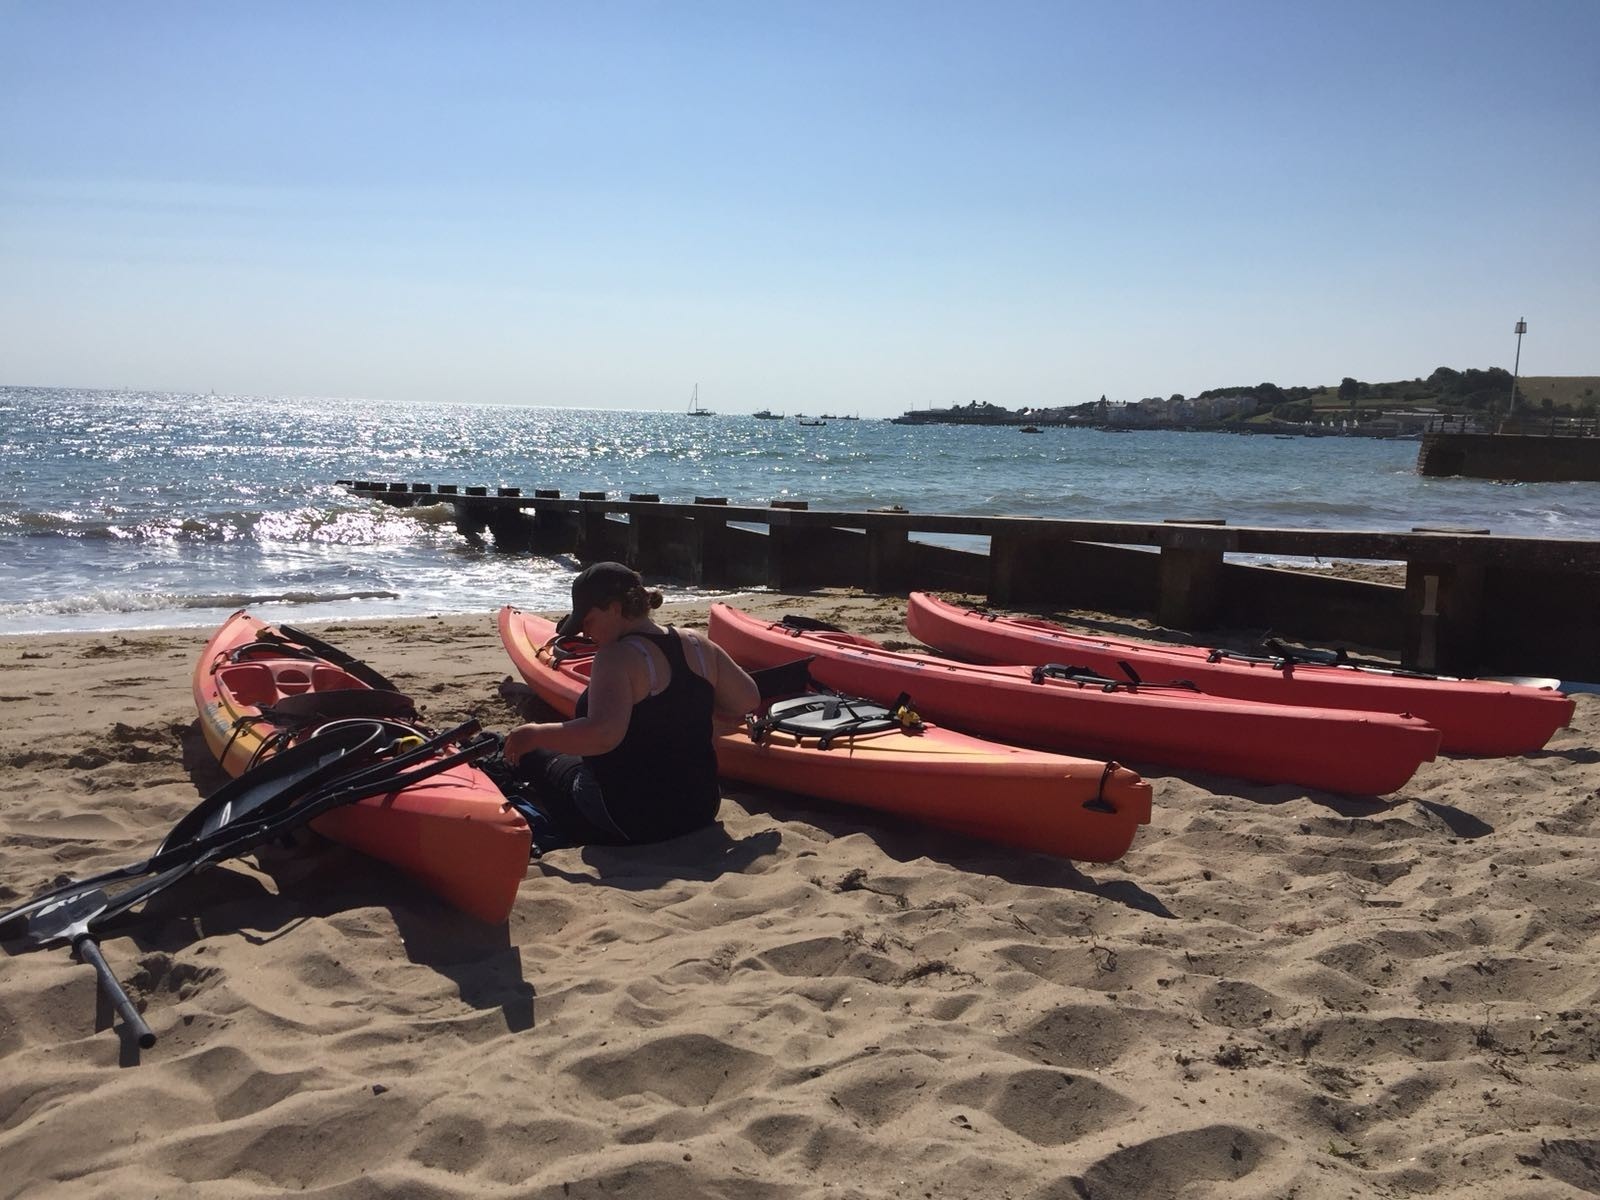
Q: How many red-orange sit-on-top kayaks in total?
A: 4